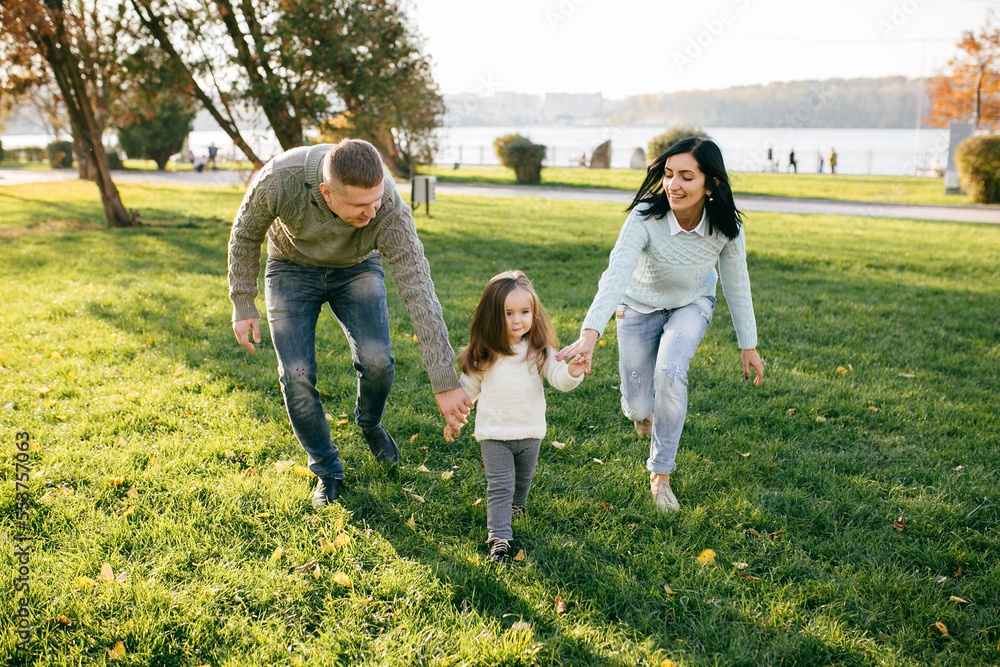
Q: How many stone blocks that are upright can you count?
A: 2